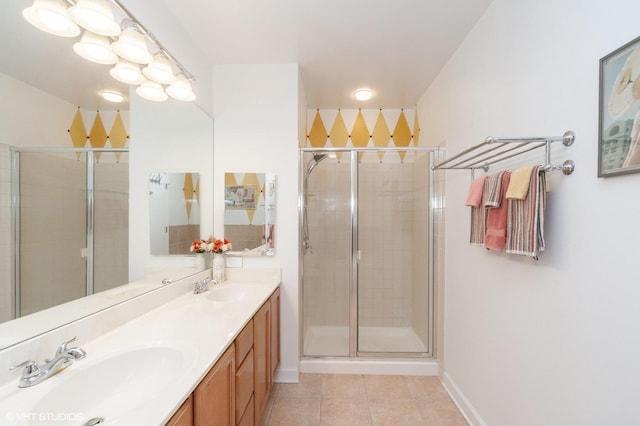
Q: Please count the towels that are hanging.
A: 6